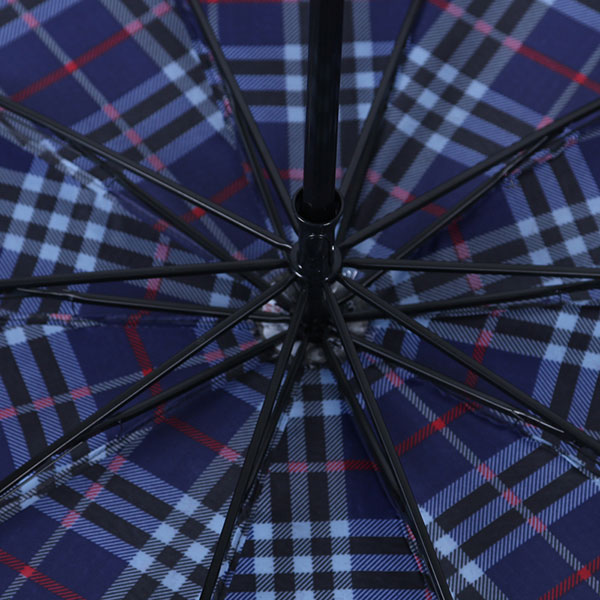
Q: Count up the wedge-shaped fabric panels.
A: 10